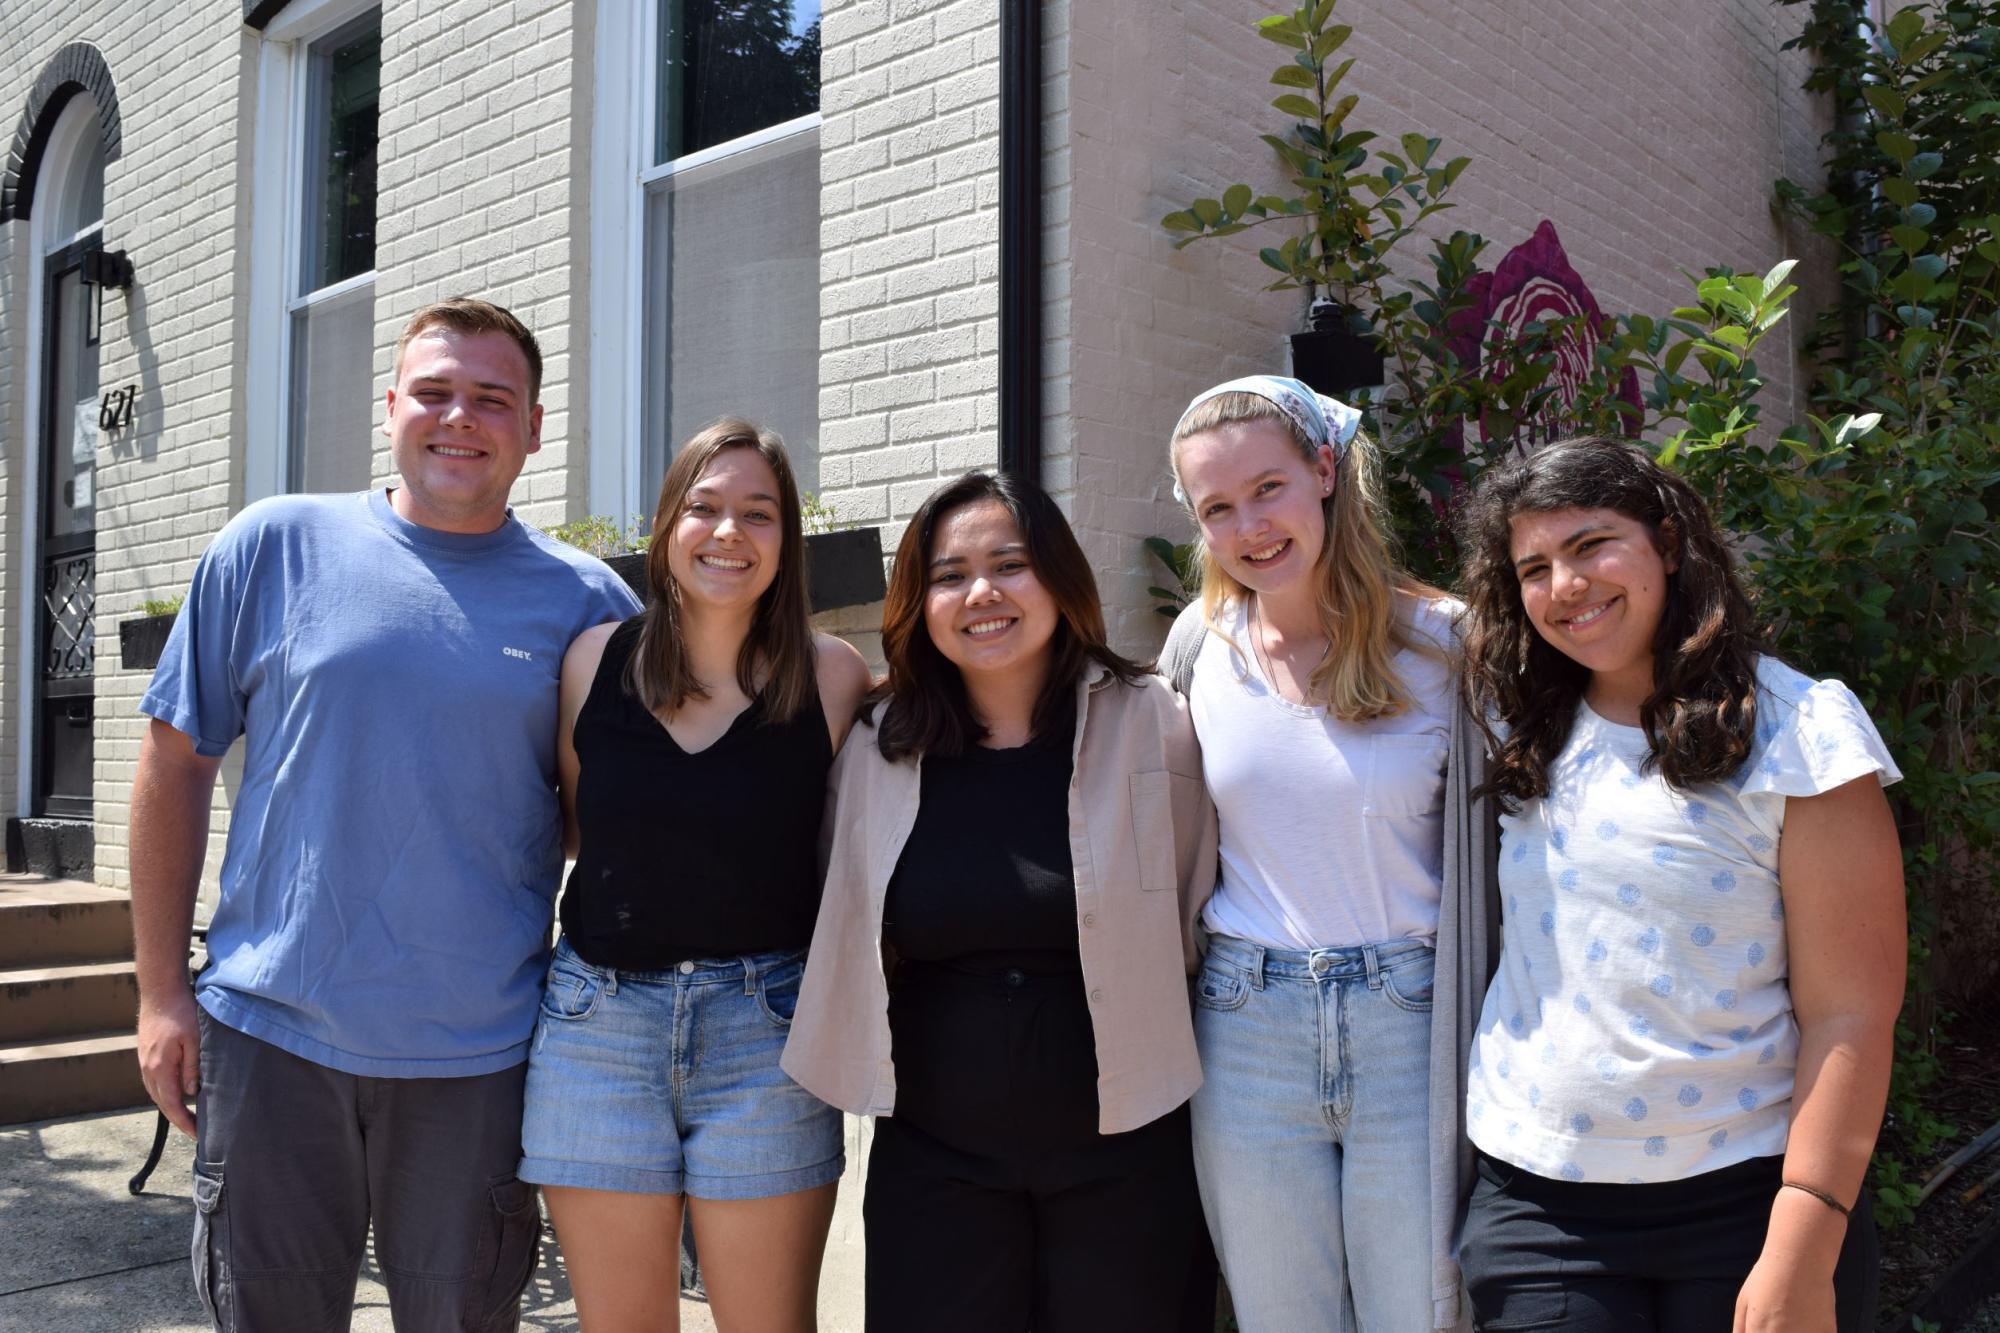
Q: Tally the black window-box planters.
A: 2